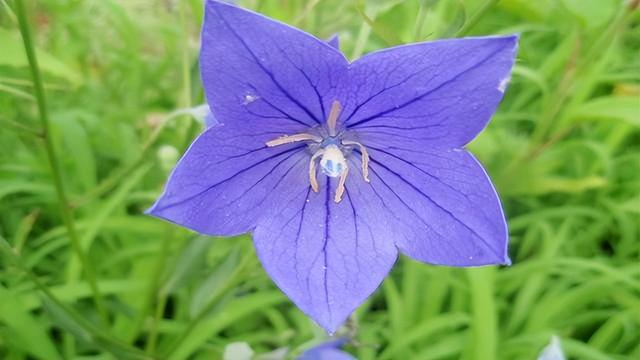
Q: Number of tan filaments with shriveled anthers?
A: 5